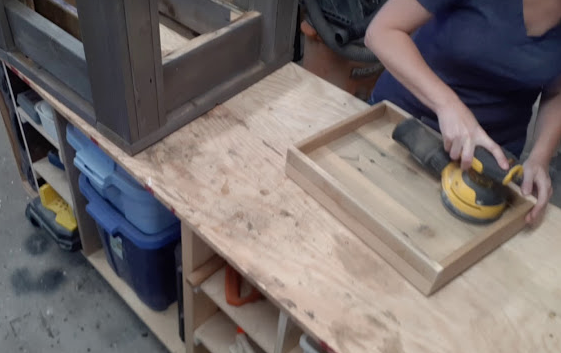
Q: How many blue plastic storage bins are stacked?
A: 2